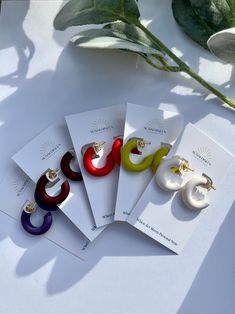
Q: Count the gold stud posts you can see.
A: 6